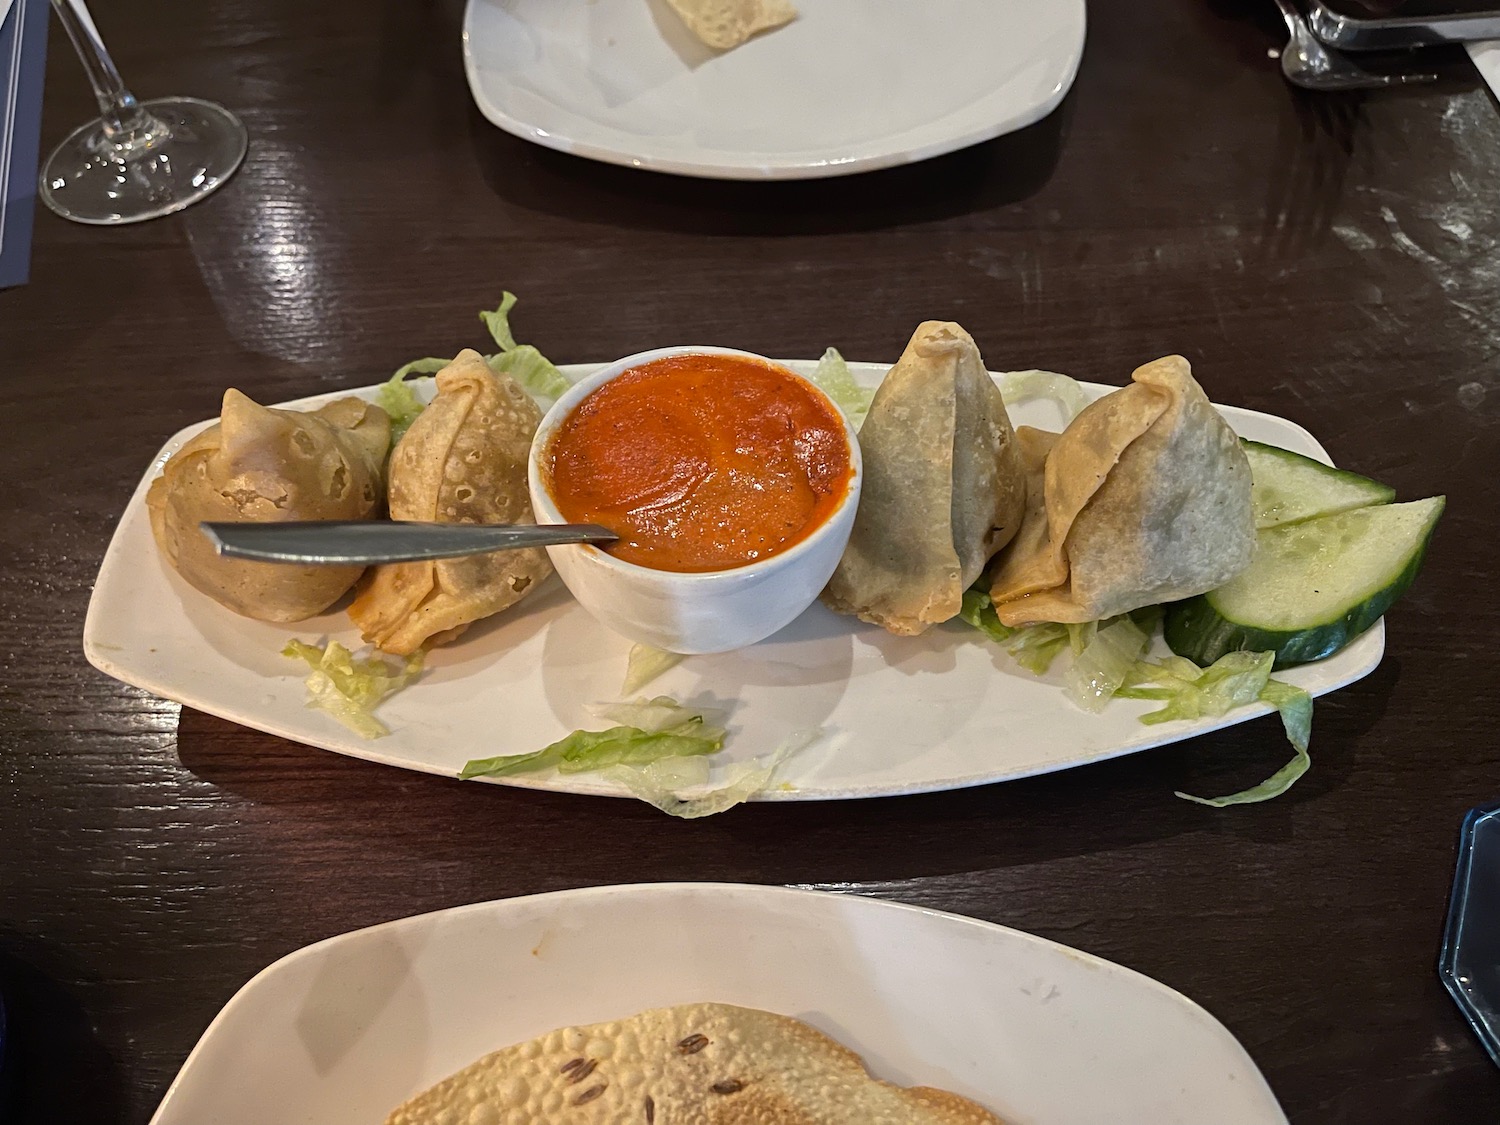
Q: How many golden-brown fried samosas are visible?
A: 4